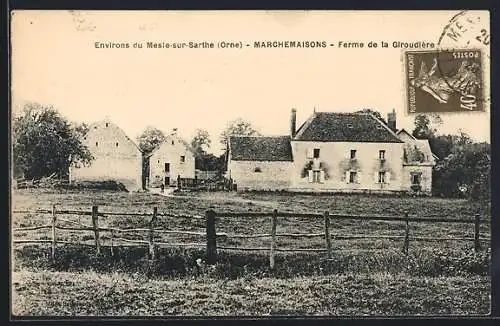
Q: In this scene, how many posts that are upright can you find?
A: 8